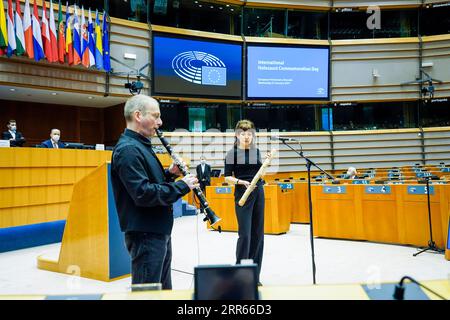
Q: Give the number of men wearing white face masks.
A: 2